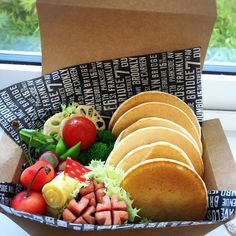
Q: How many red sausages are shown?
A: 3